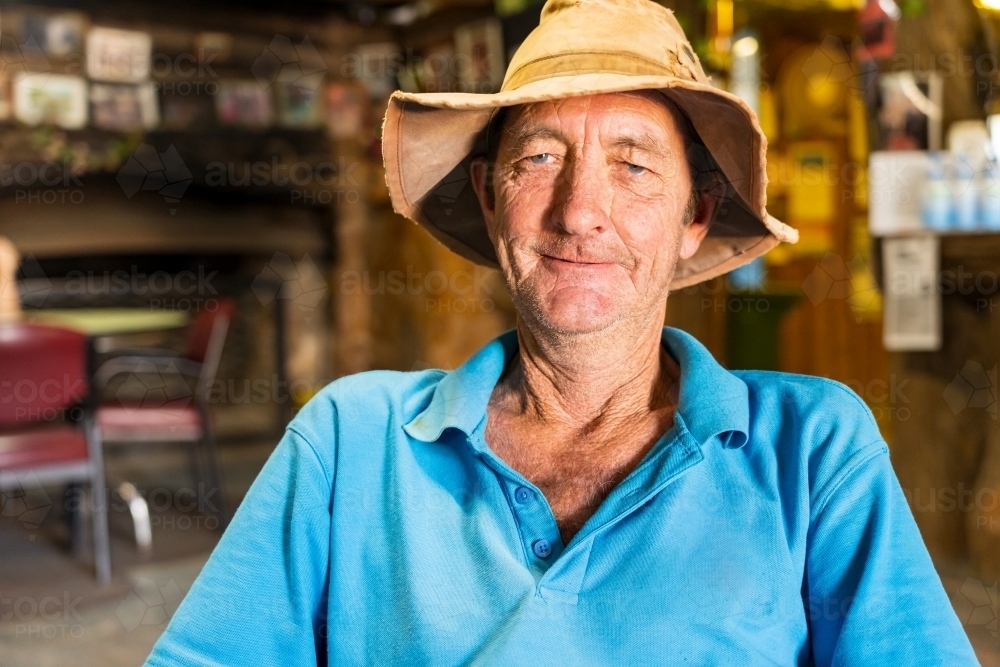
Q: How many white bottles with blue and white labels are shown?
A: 3